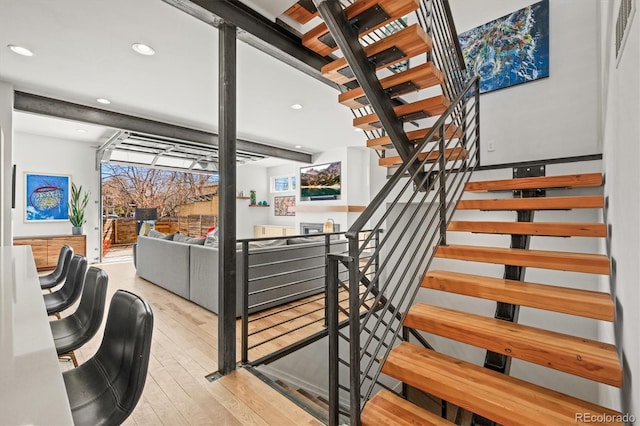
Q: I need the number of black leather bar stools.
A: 4